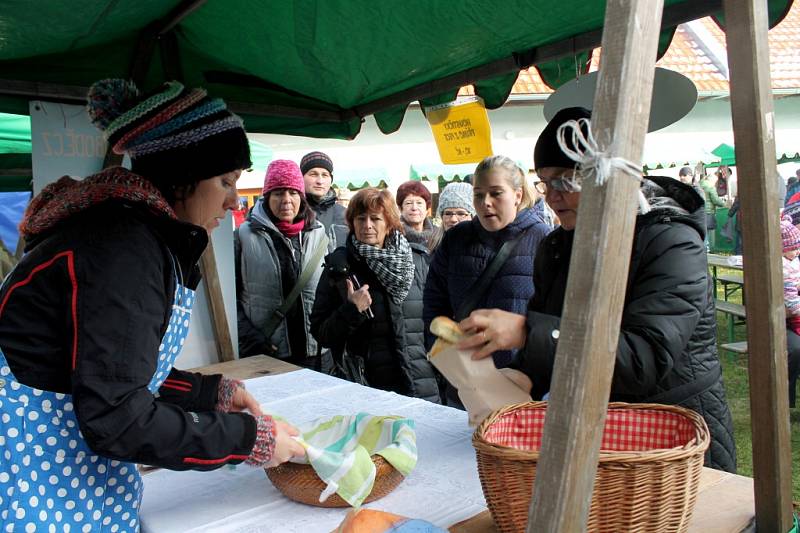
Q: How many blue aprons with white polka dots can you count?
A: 1